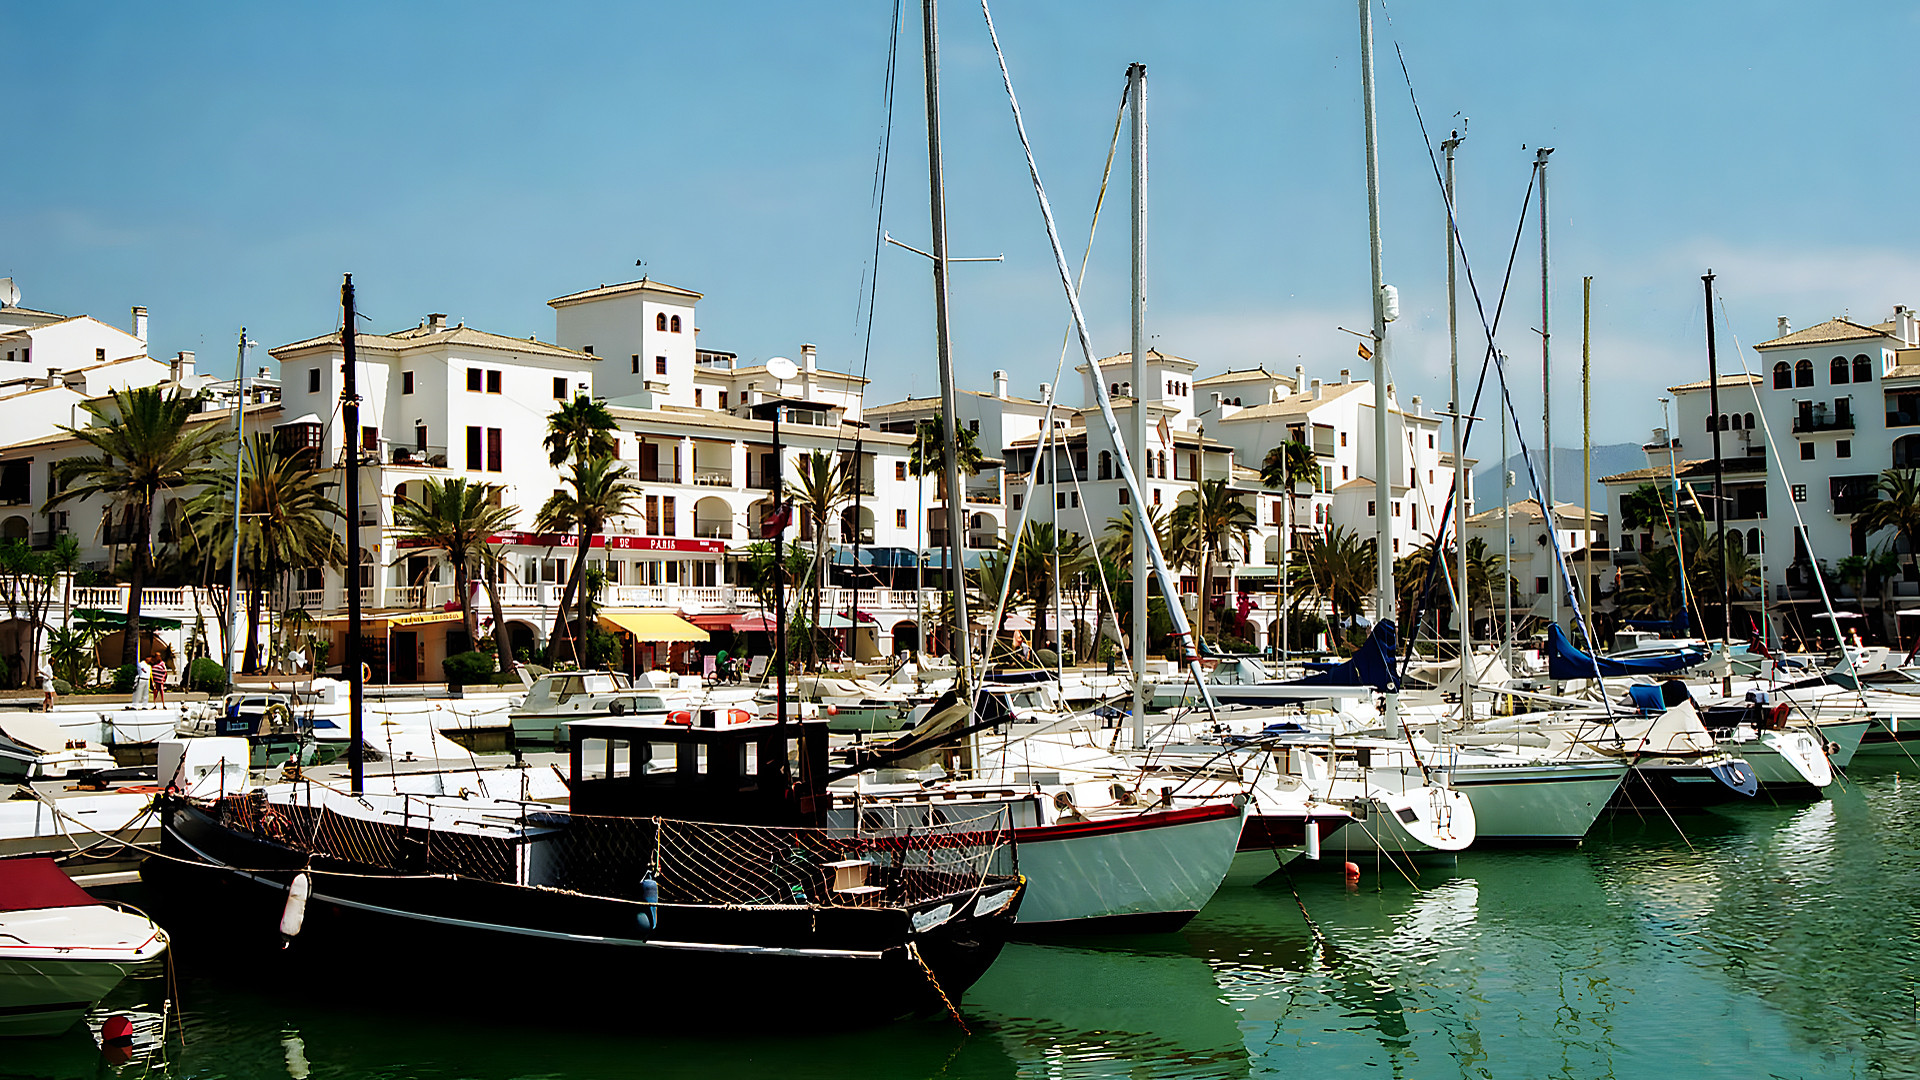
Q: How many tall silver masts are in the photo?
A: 5